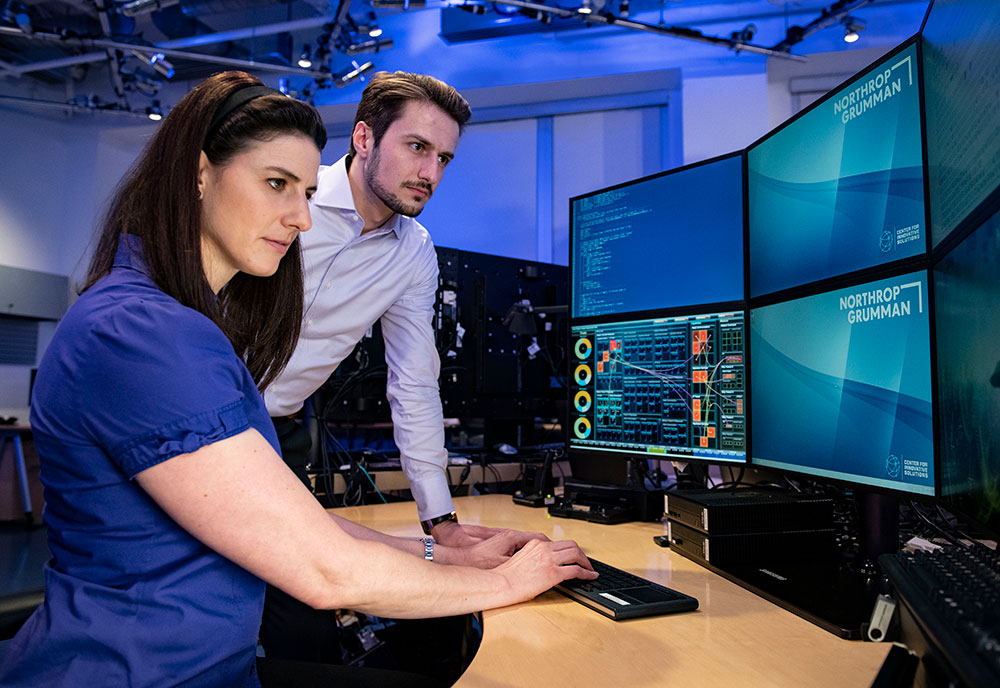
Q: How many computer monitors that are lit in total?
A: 6